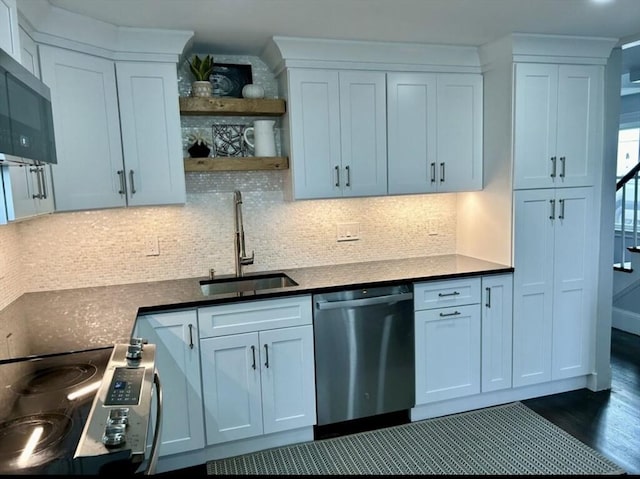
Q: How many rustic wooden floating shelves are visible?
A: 2